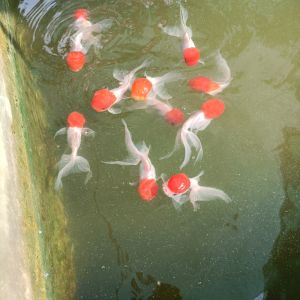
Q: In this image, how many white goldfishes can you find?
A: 11